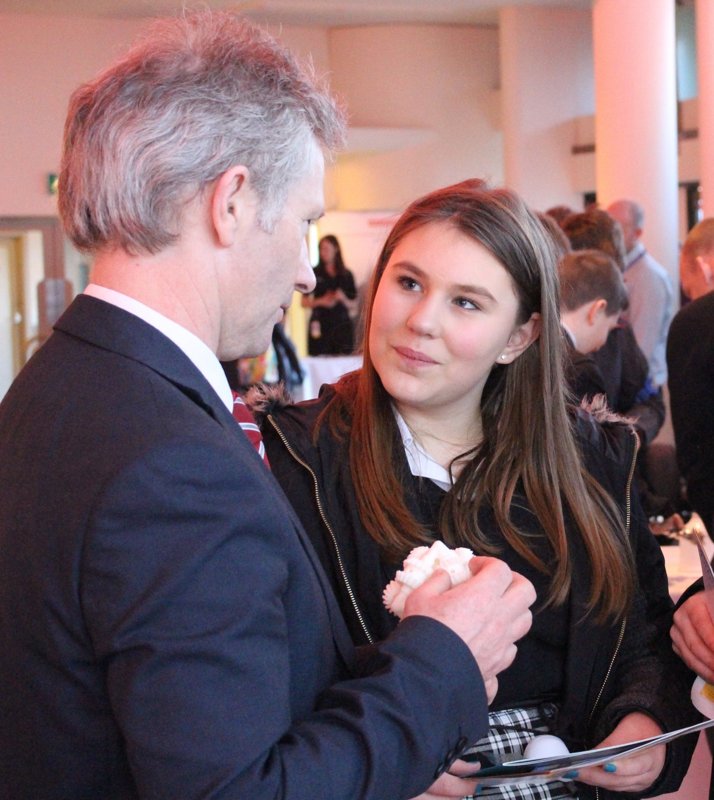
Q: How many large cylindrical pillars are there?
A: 2